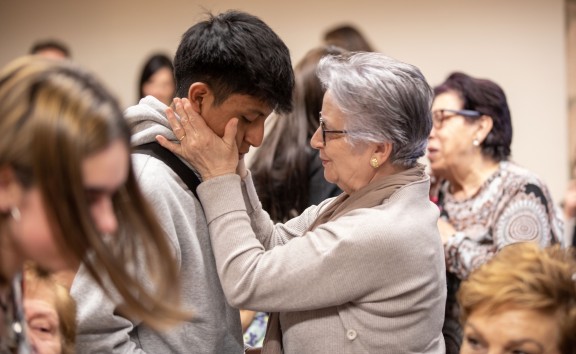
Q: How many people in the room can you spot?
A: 10